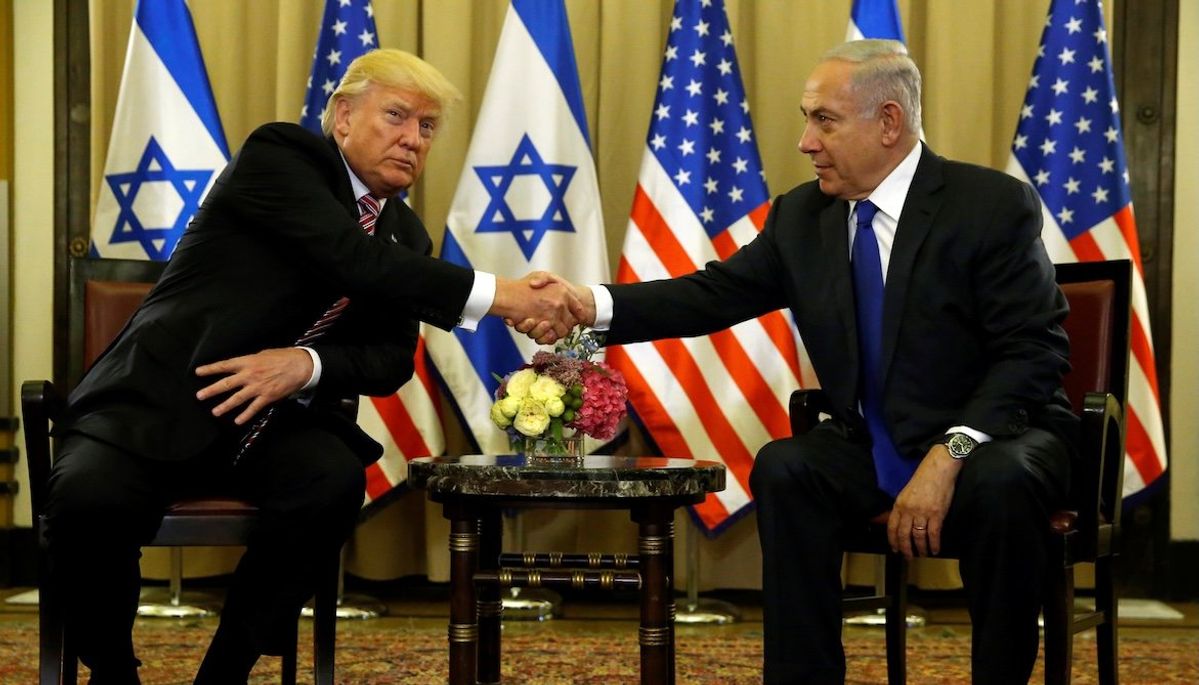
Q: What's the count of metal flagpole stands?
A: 5